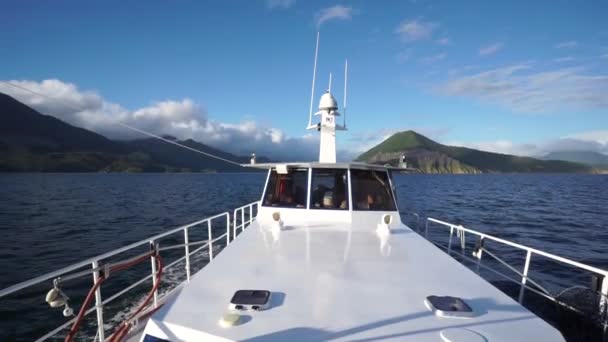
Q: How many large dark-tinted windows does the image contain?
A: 3